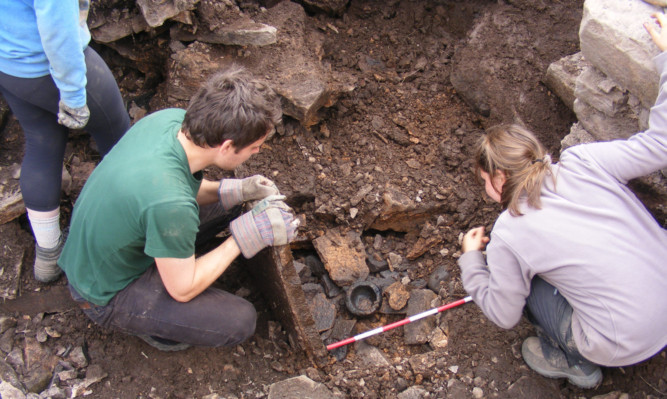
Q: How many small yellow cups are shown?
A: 0